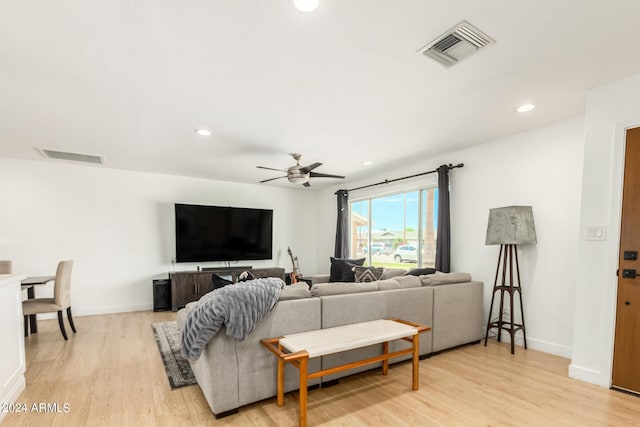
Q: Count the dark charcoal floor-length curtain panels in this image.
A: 2